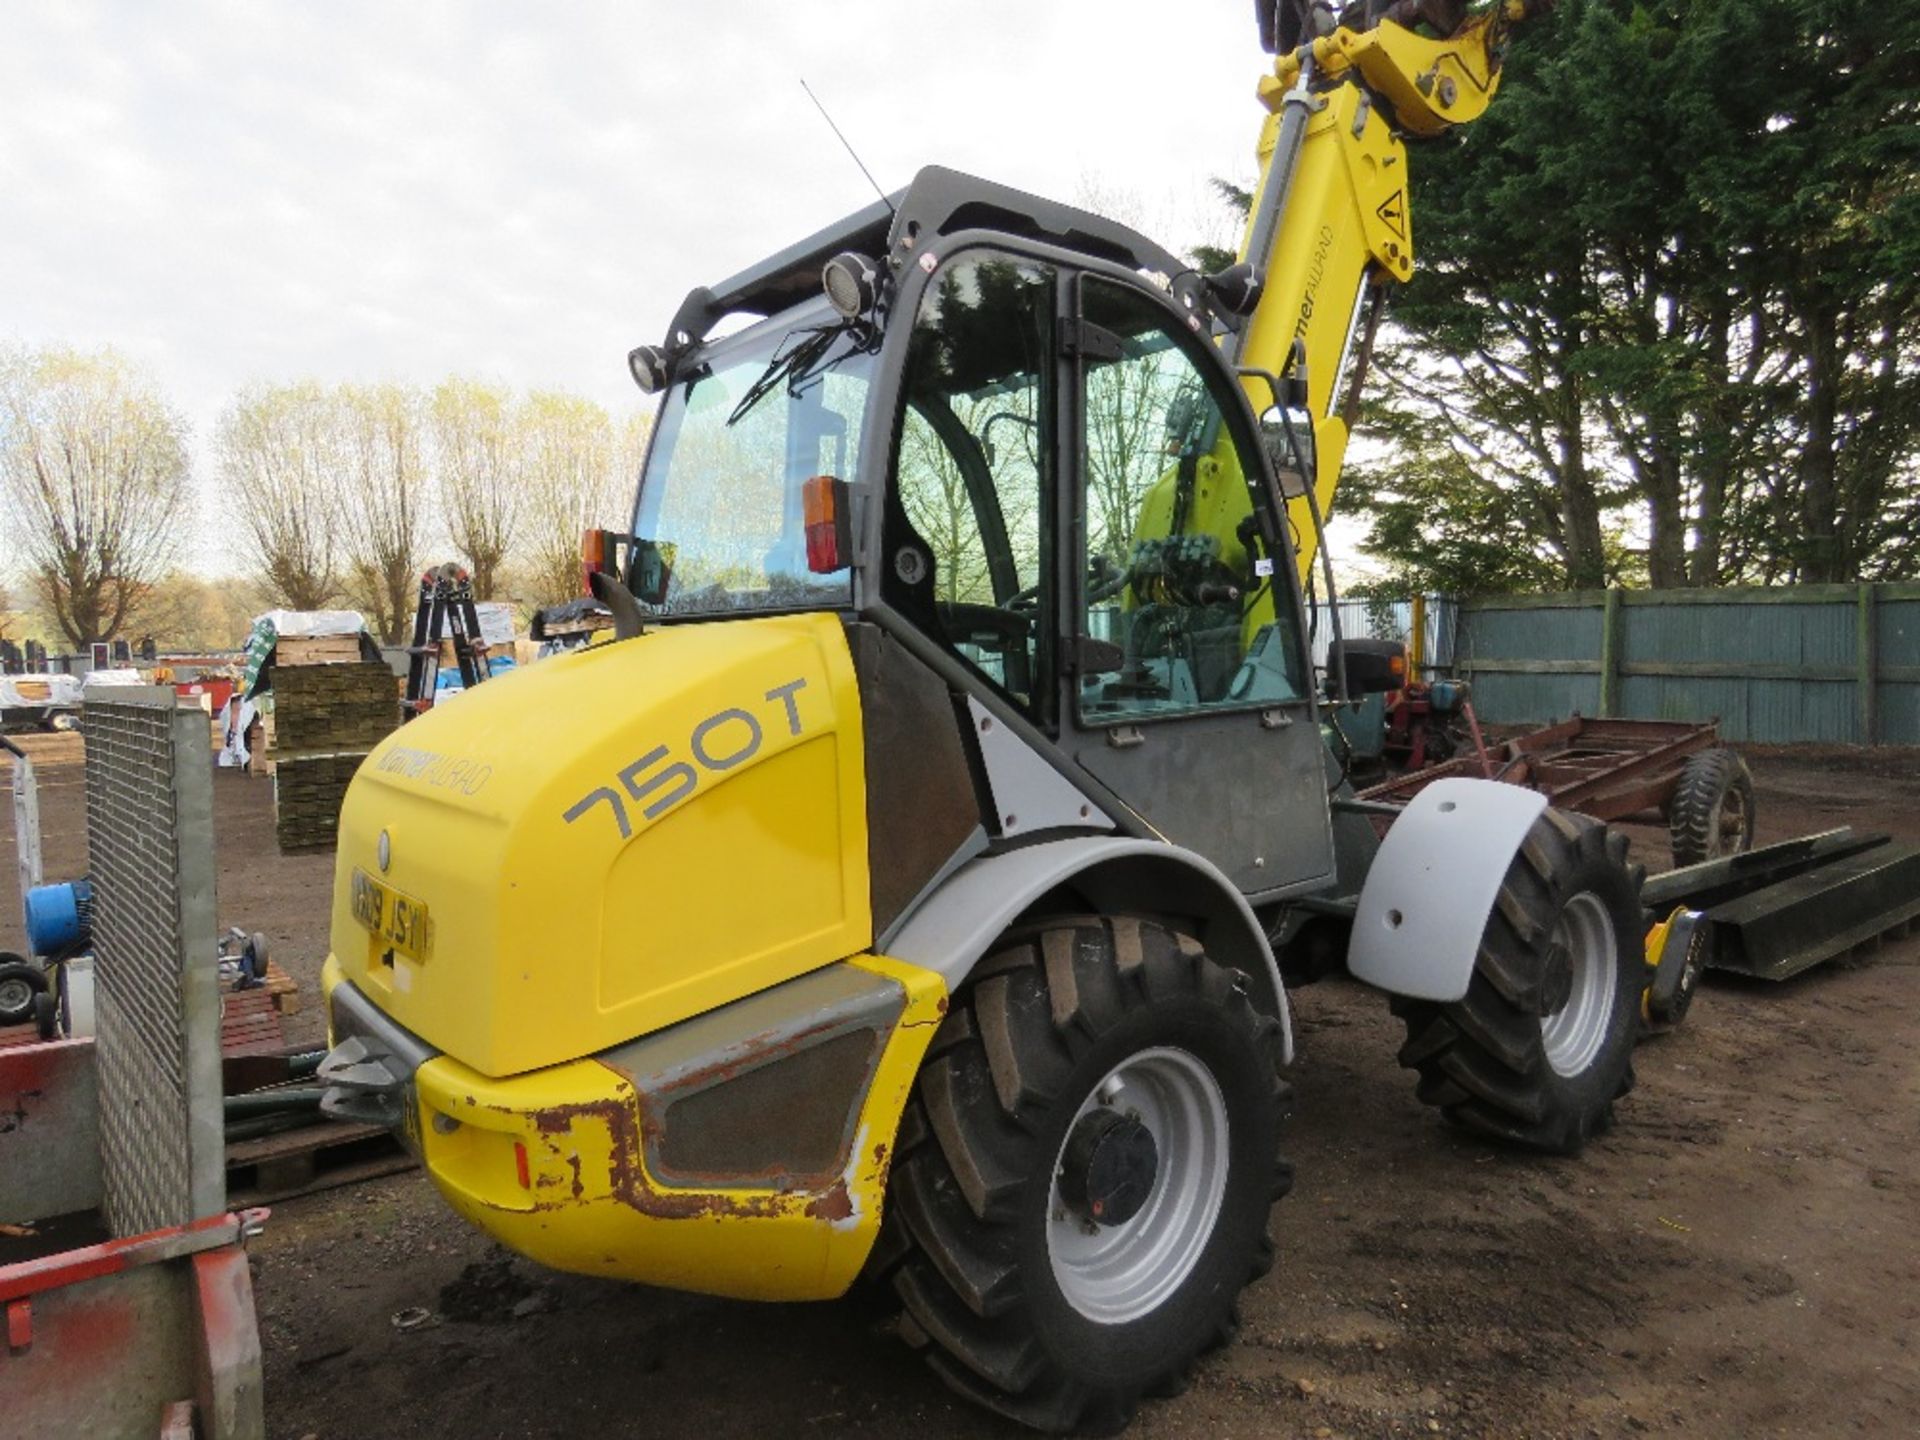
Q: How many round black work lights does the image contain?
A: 3